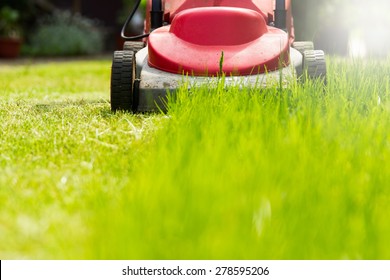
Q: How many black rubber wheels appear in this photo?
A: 4